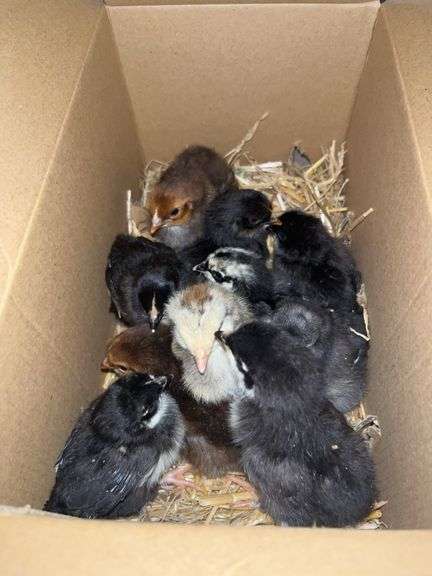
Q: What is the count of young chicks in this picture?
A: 10